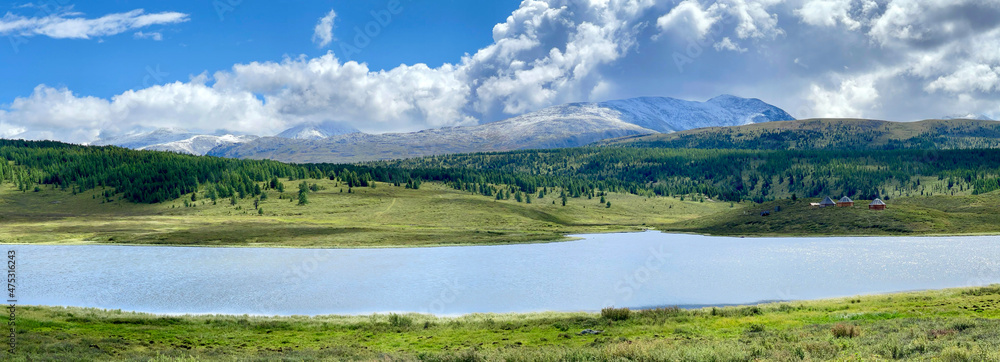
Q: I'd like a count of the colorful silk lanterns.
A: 0